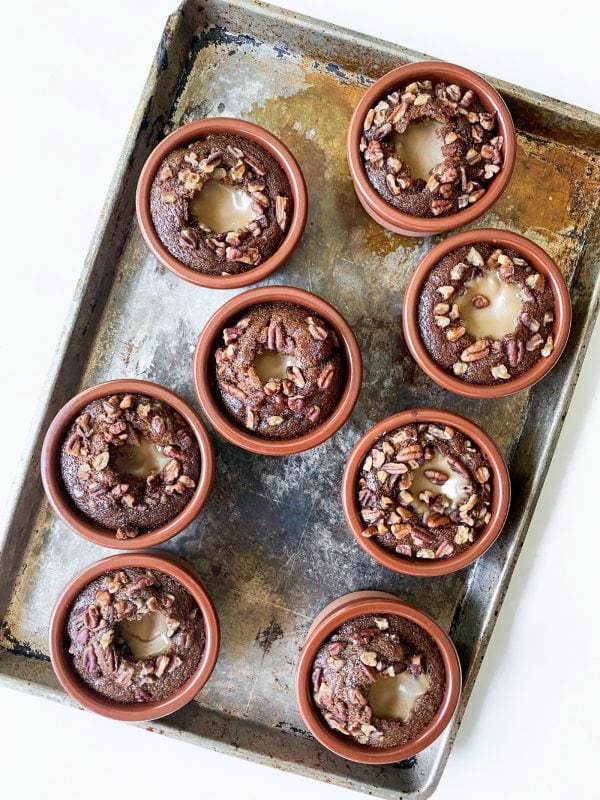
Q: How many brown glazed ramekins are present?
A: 8